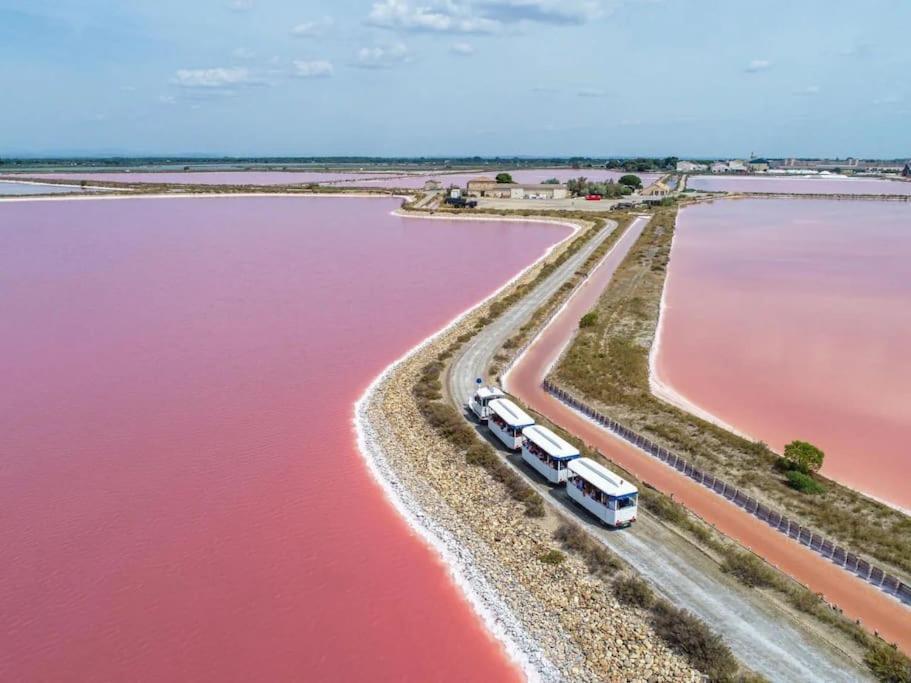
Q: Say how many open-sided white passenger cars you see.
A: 3